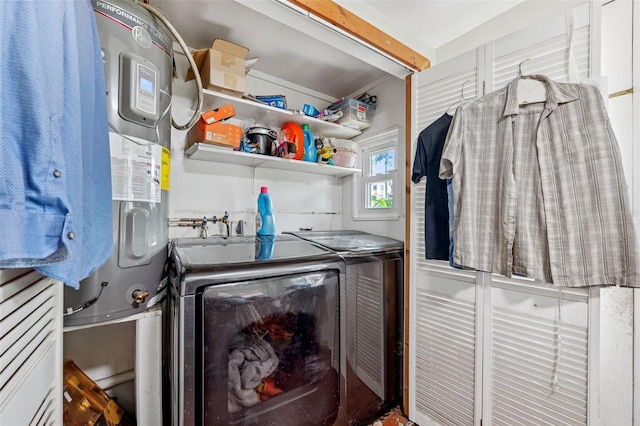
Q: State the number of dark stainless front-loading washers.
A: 1